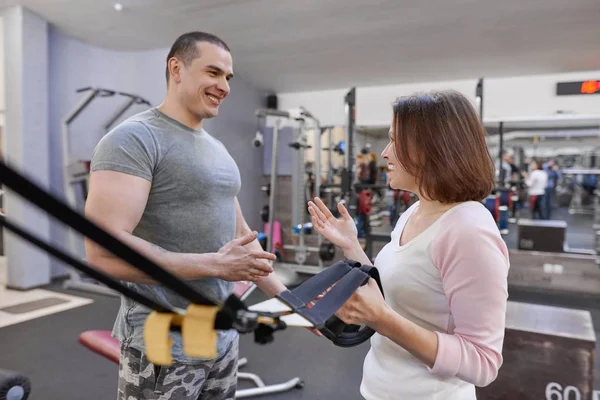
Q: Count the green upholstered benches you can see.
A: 0